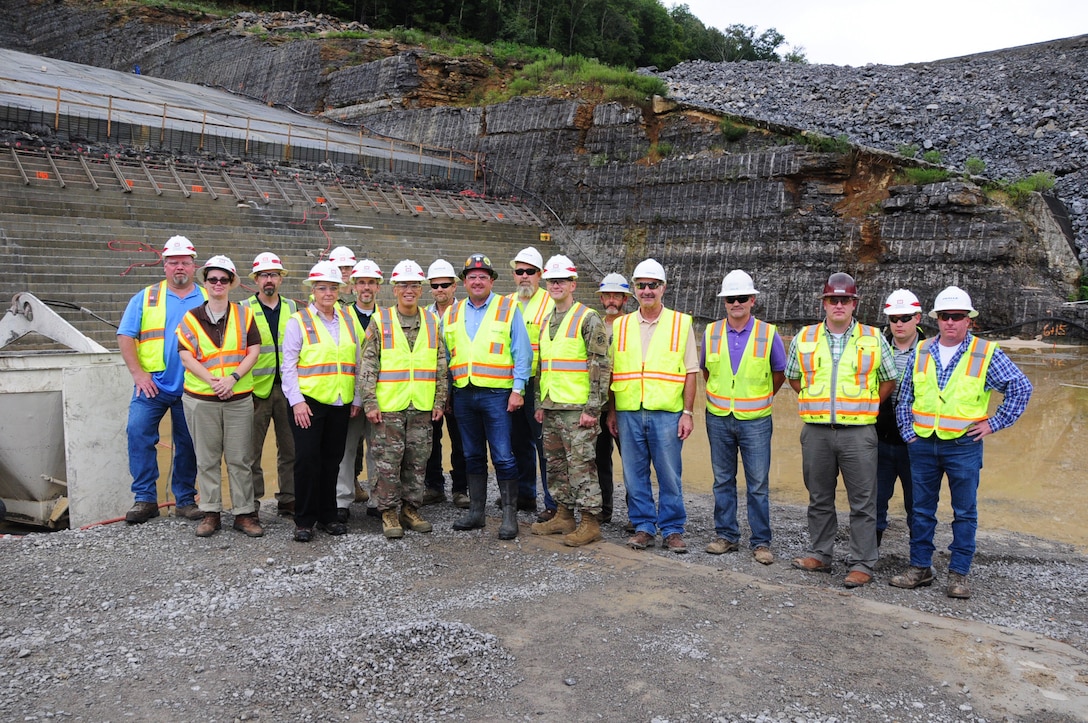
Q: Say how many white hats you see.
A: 15